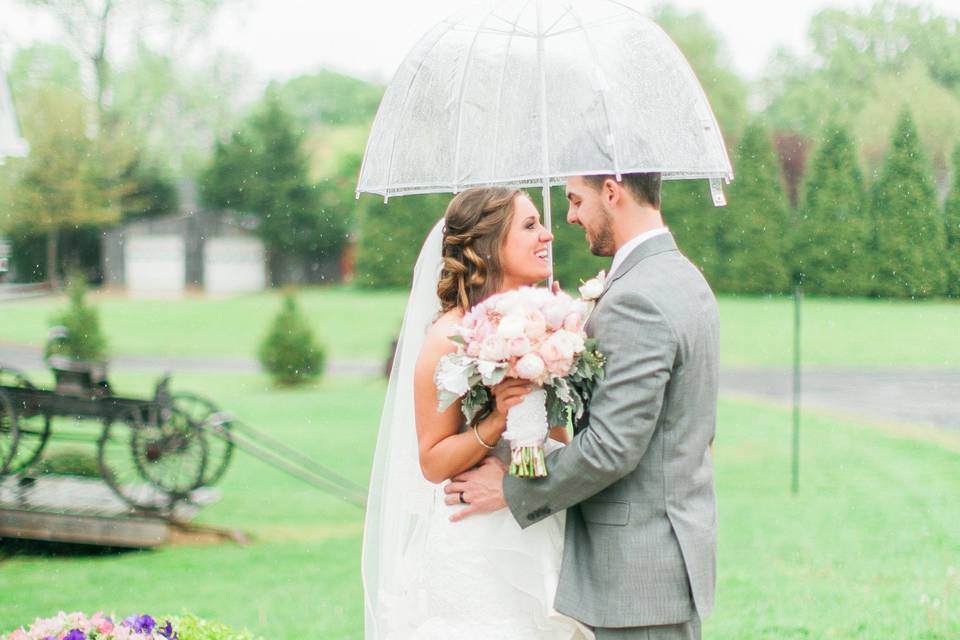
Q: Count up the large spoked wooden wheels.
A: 4